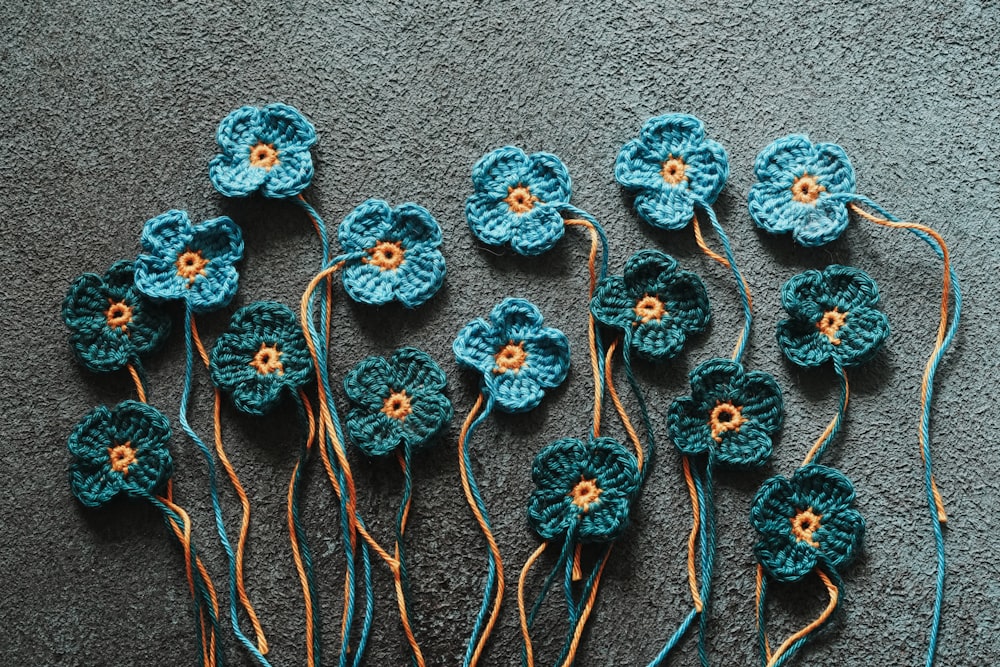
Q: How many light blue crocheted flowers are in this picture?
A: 7